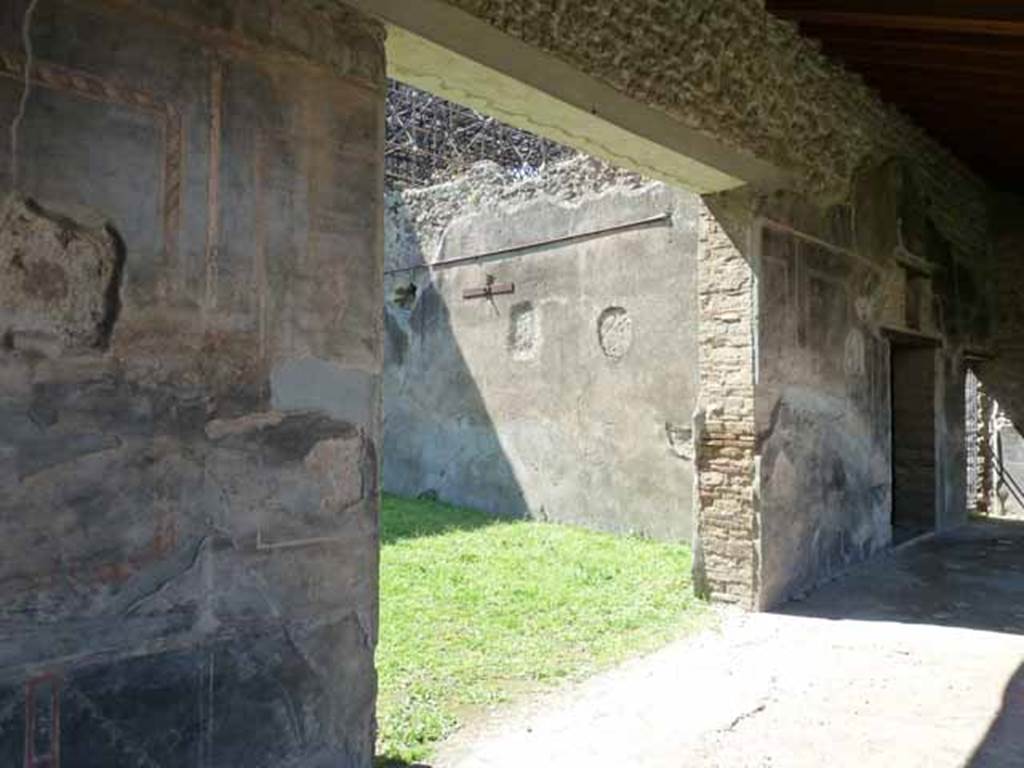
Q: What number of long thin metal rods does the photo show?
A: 1